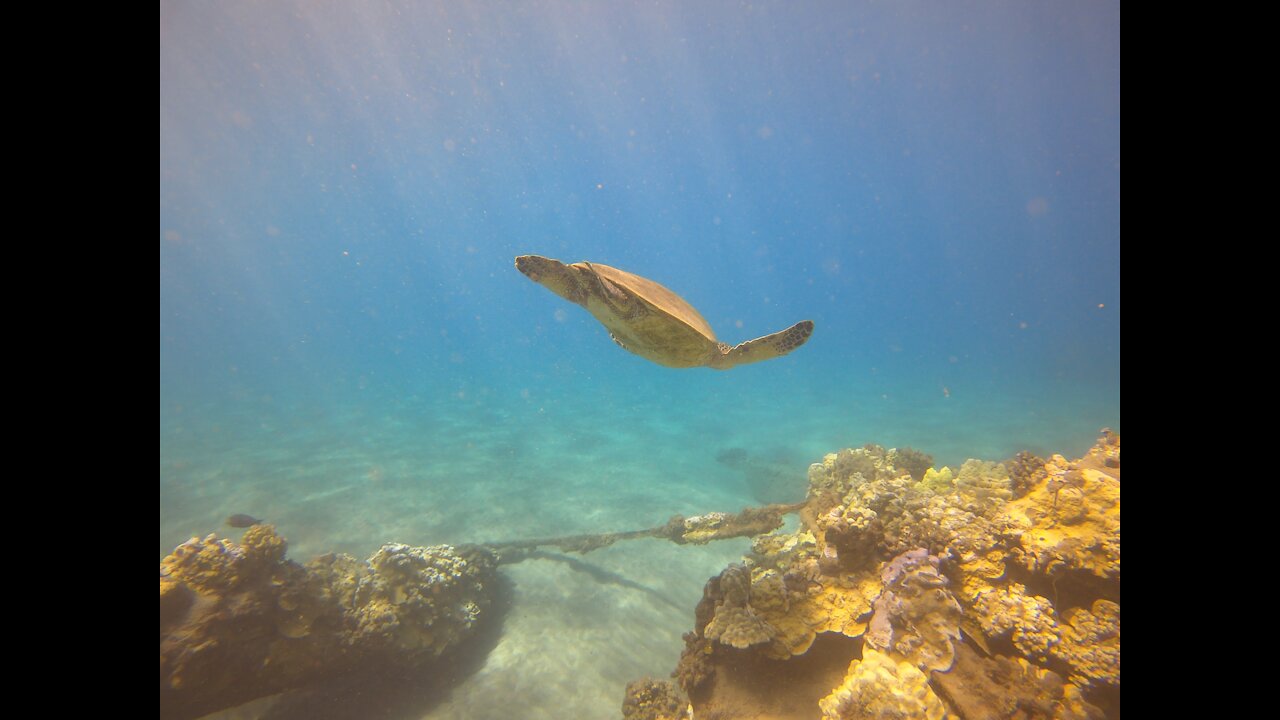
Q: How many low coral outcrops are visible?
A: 2